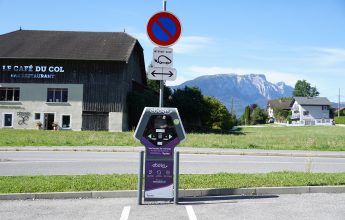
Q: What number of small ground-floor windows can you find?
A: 3